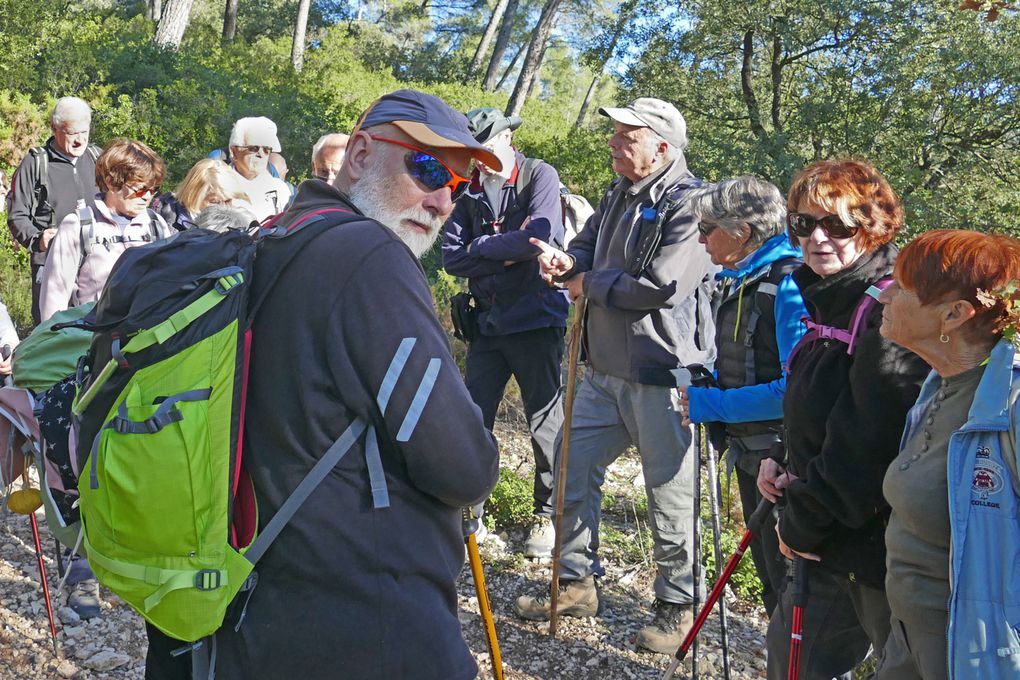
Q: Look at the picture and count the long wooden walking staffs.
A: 1